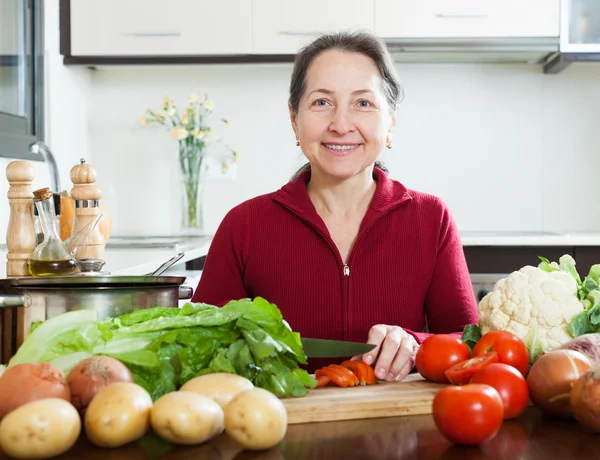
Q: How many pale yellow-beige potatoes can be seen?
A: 5